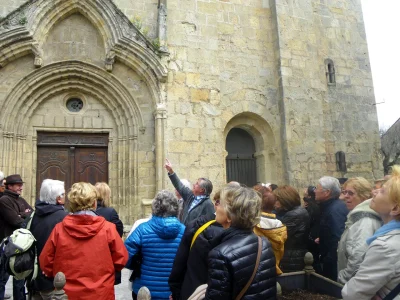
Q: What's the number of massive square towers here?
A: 1